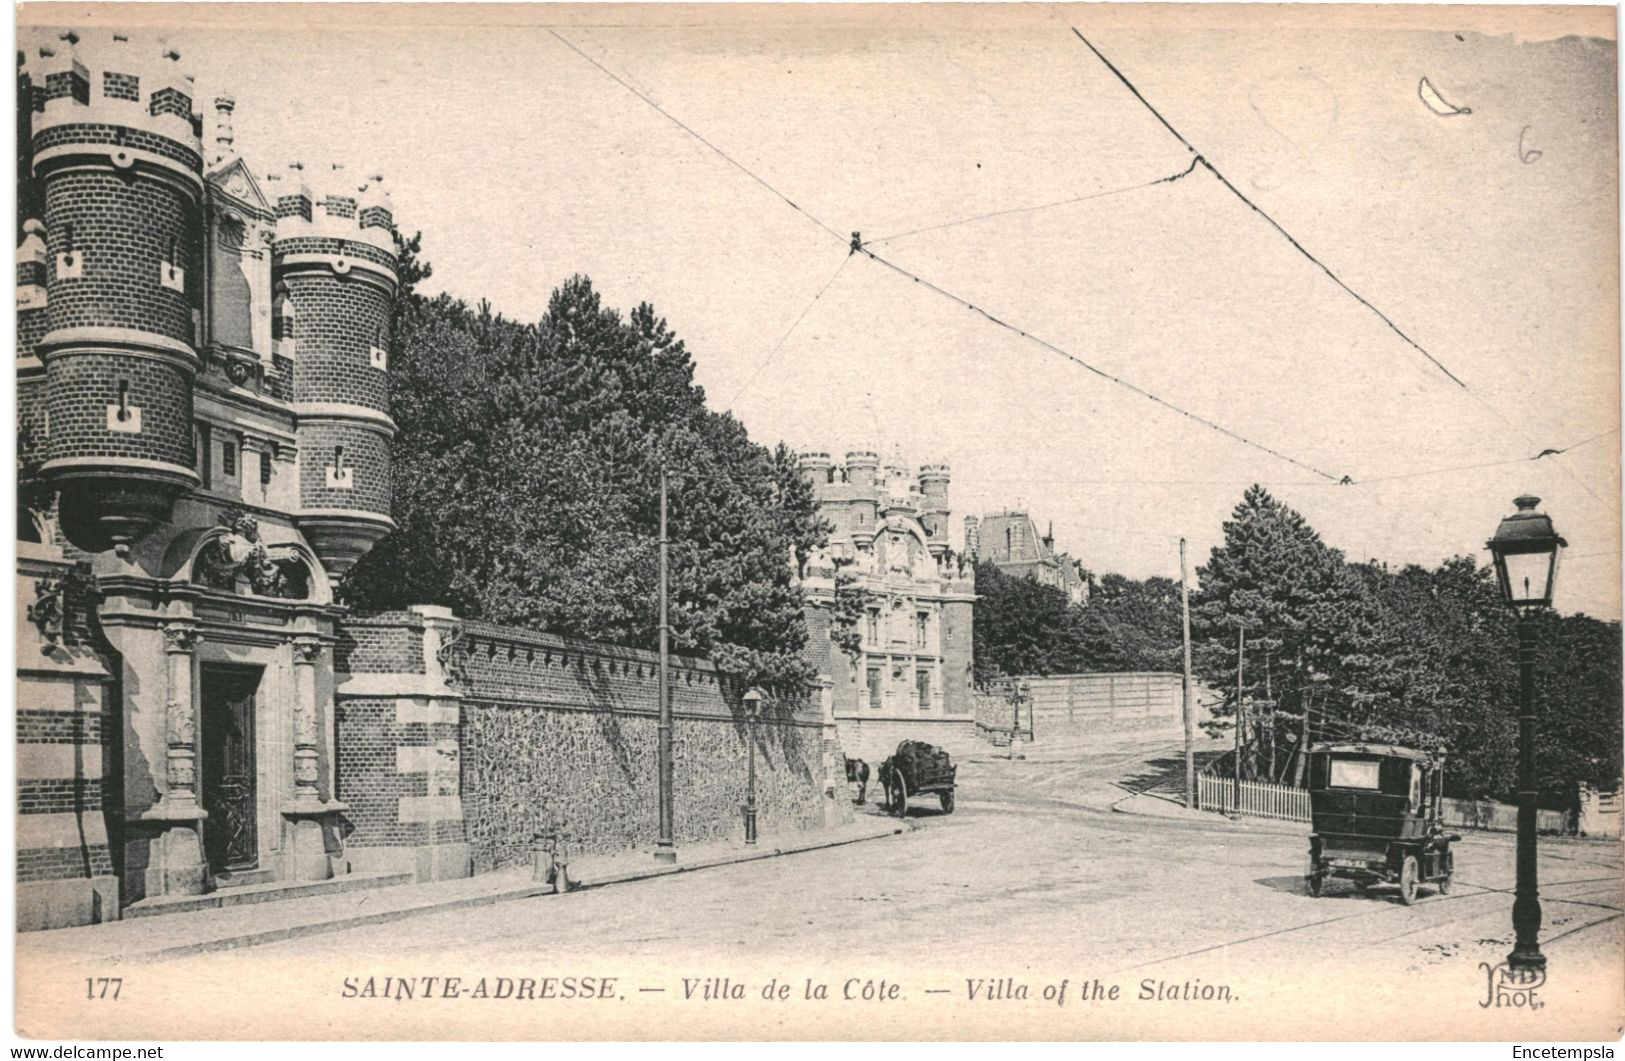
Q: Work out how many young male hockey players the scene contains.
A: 0